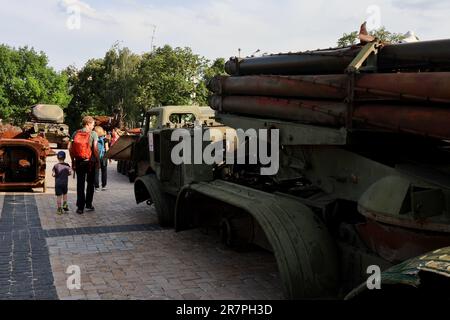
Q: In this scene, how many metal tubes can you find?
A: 3